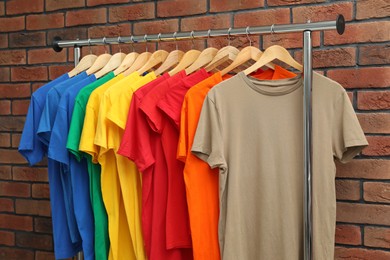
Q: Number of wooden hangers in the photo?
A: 12